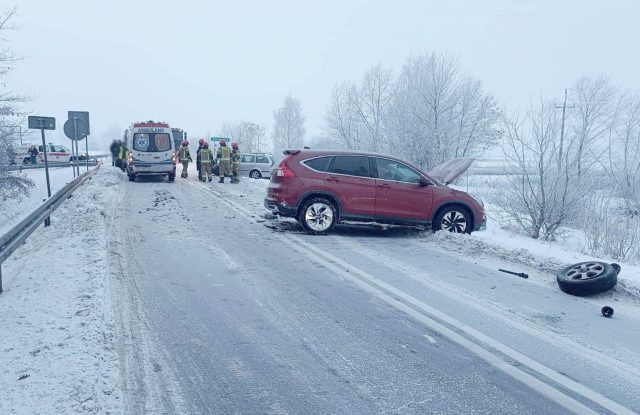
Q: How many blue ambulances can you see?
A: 0